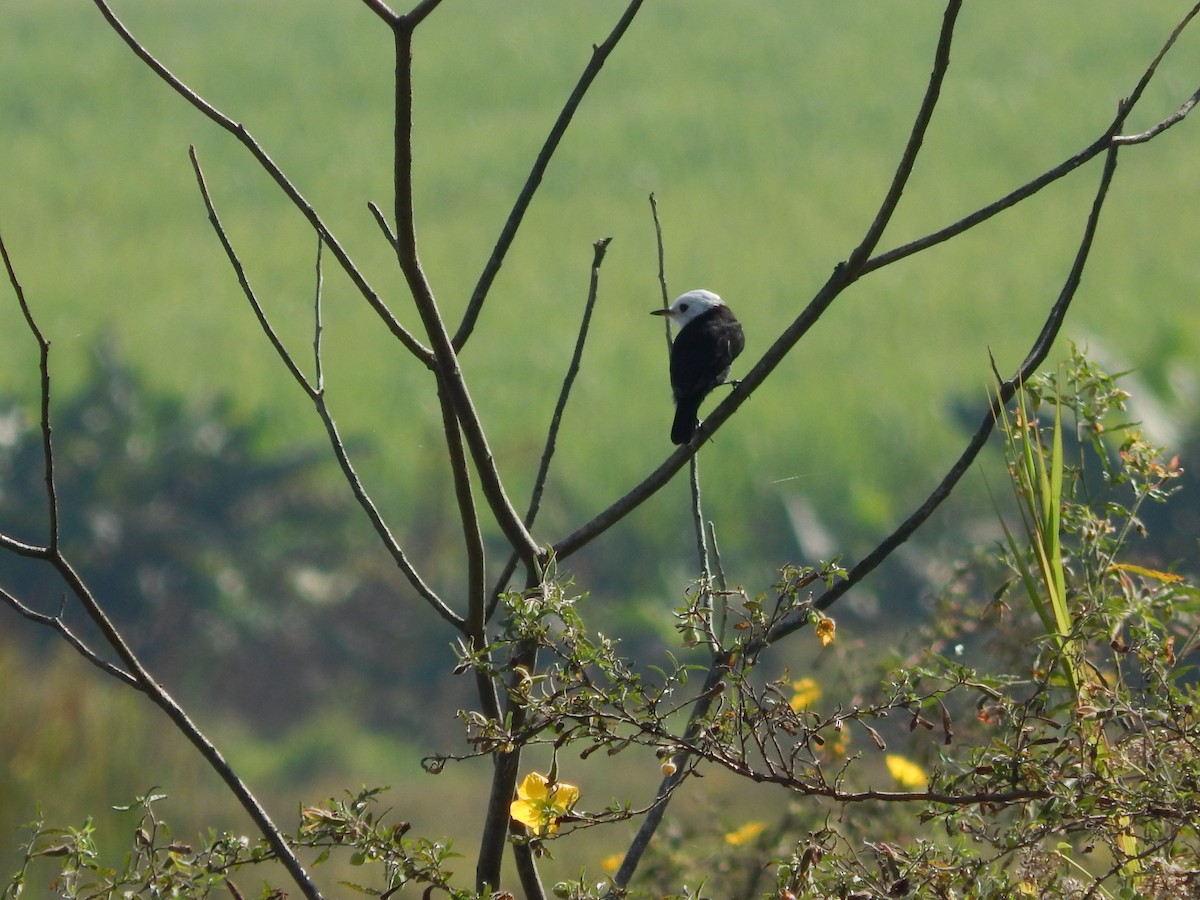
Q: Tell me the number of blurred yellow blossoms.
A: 4